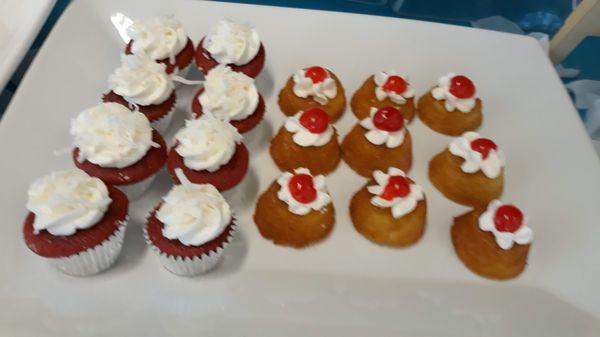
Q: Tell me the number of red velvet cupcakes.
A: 8